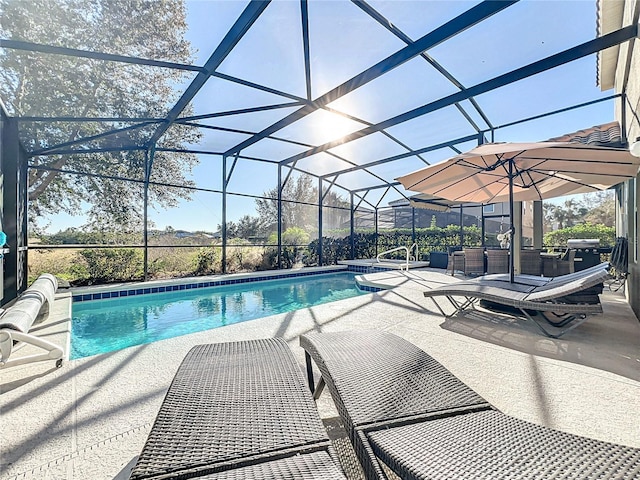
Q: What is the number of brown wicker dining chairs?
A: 5